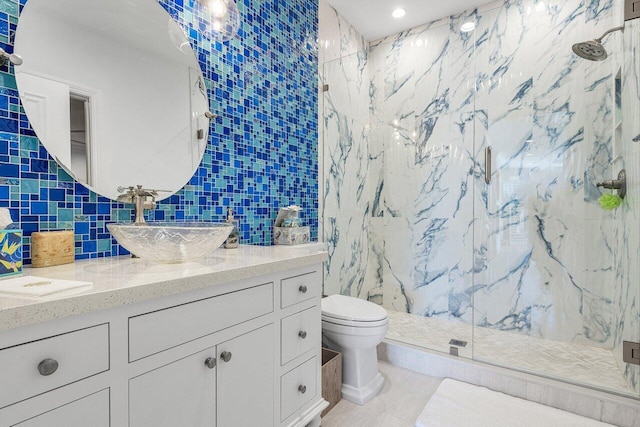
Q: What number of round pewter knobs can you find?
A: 6